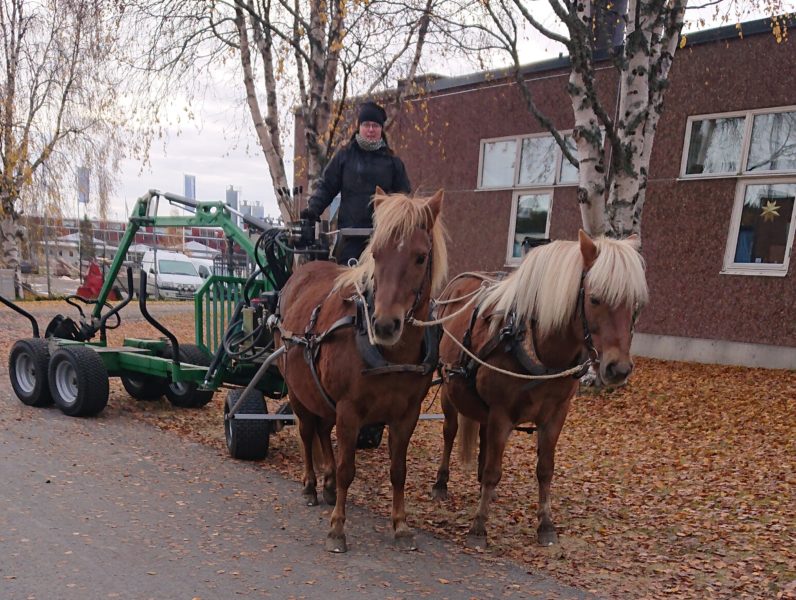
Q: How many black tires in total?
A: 6